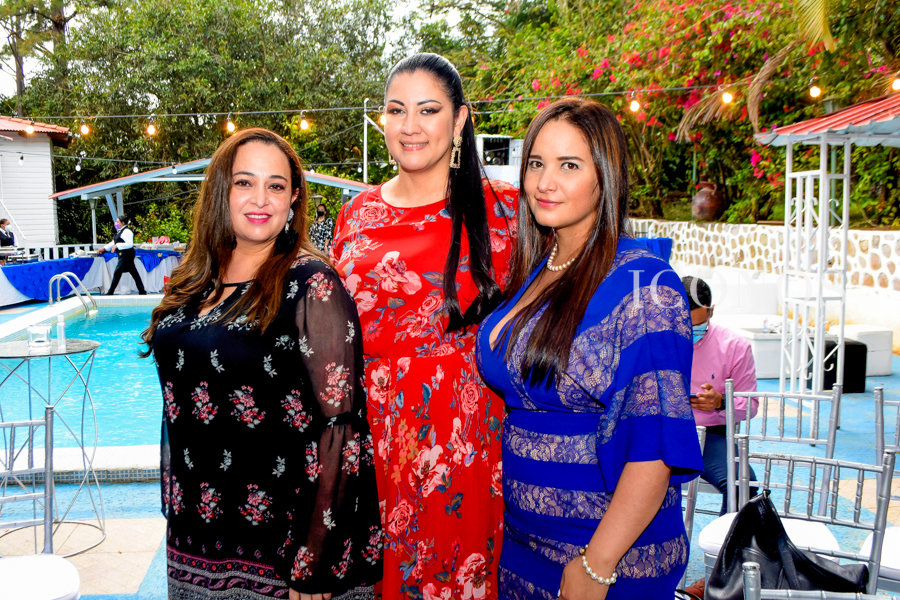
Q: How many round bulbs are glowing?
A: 10